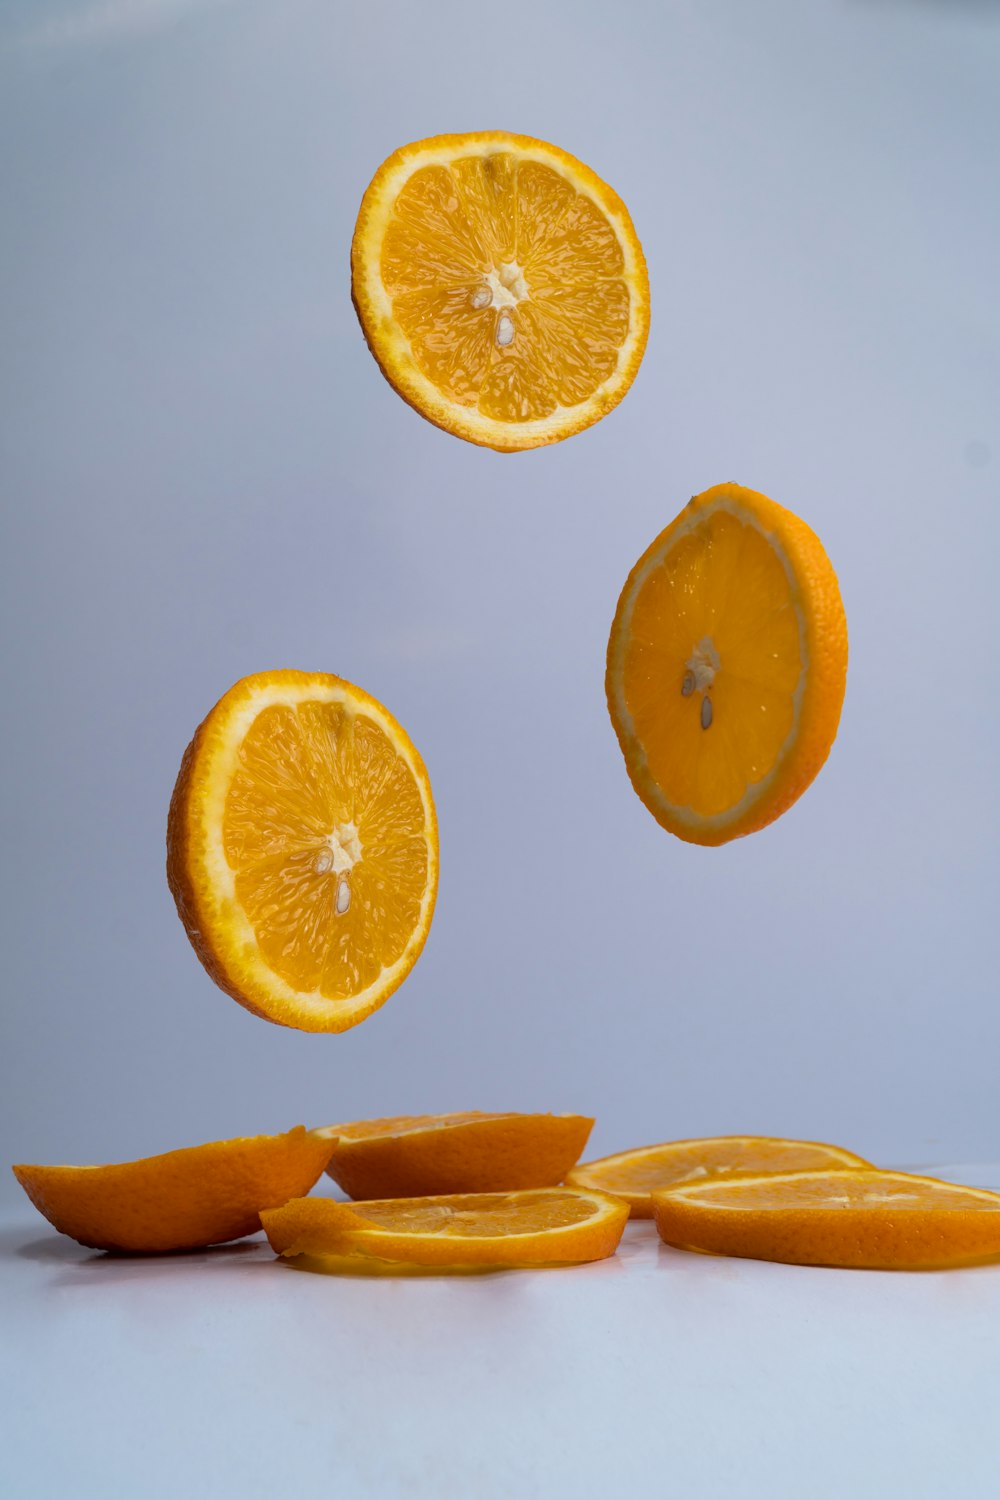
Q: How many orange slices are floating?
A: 3